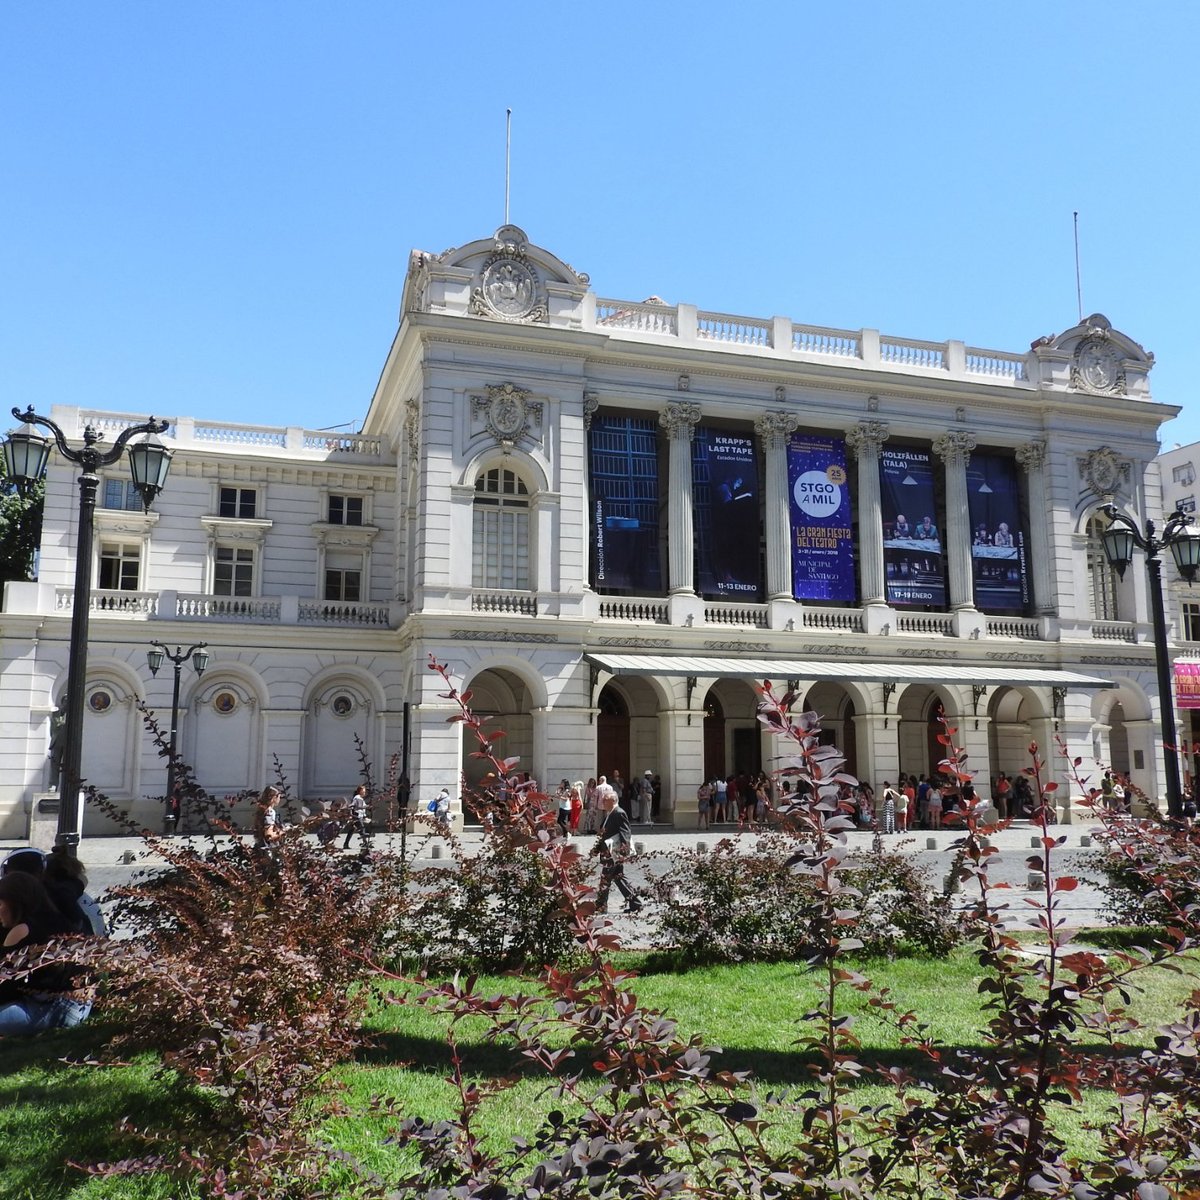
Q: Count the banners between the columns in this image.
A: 5